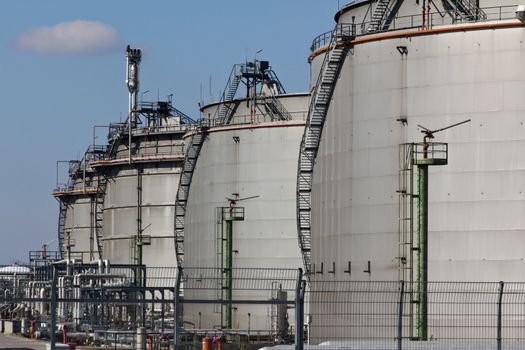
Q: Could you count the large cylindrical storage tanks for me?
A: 4